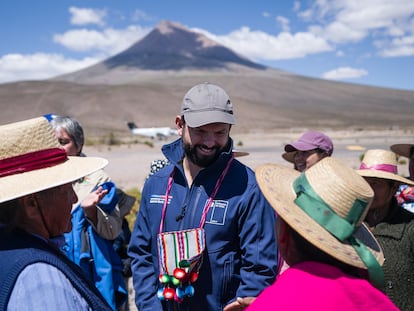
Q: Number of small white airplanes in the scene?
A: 1